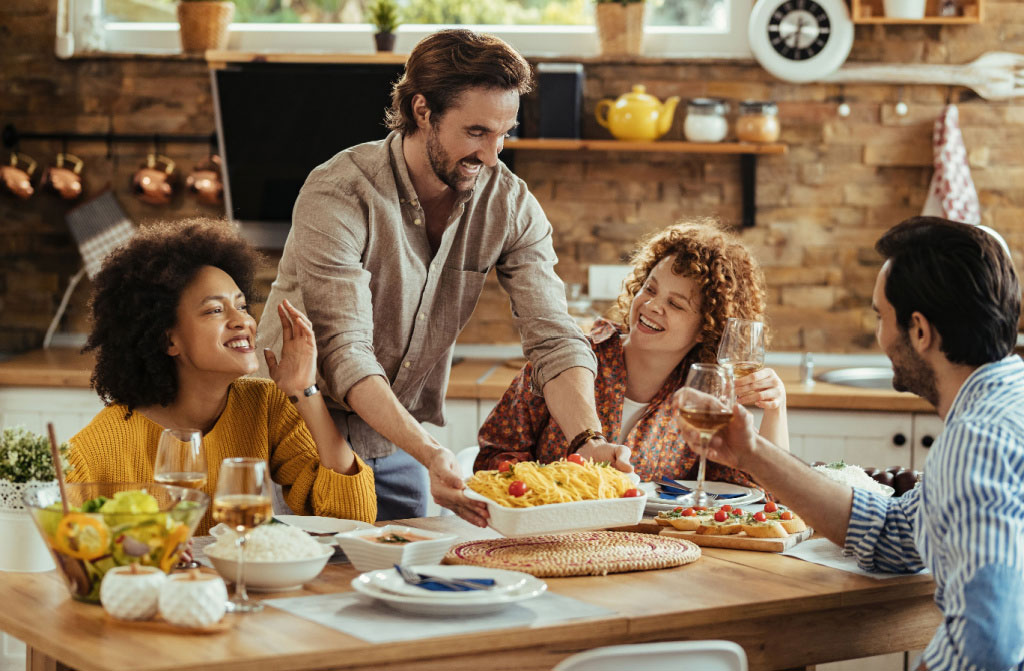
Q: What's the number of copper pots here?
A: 4